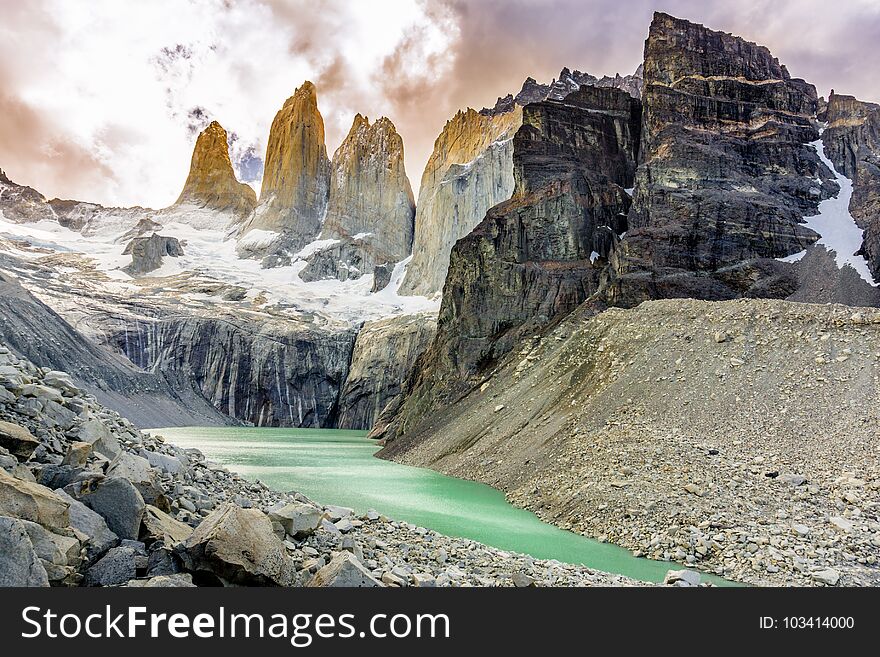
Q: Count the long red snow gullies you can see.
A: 0